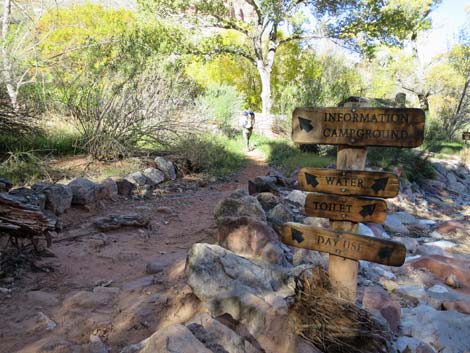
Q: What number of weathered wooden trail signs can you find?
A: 4